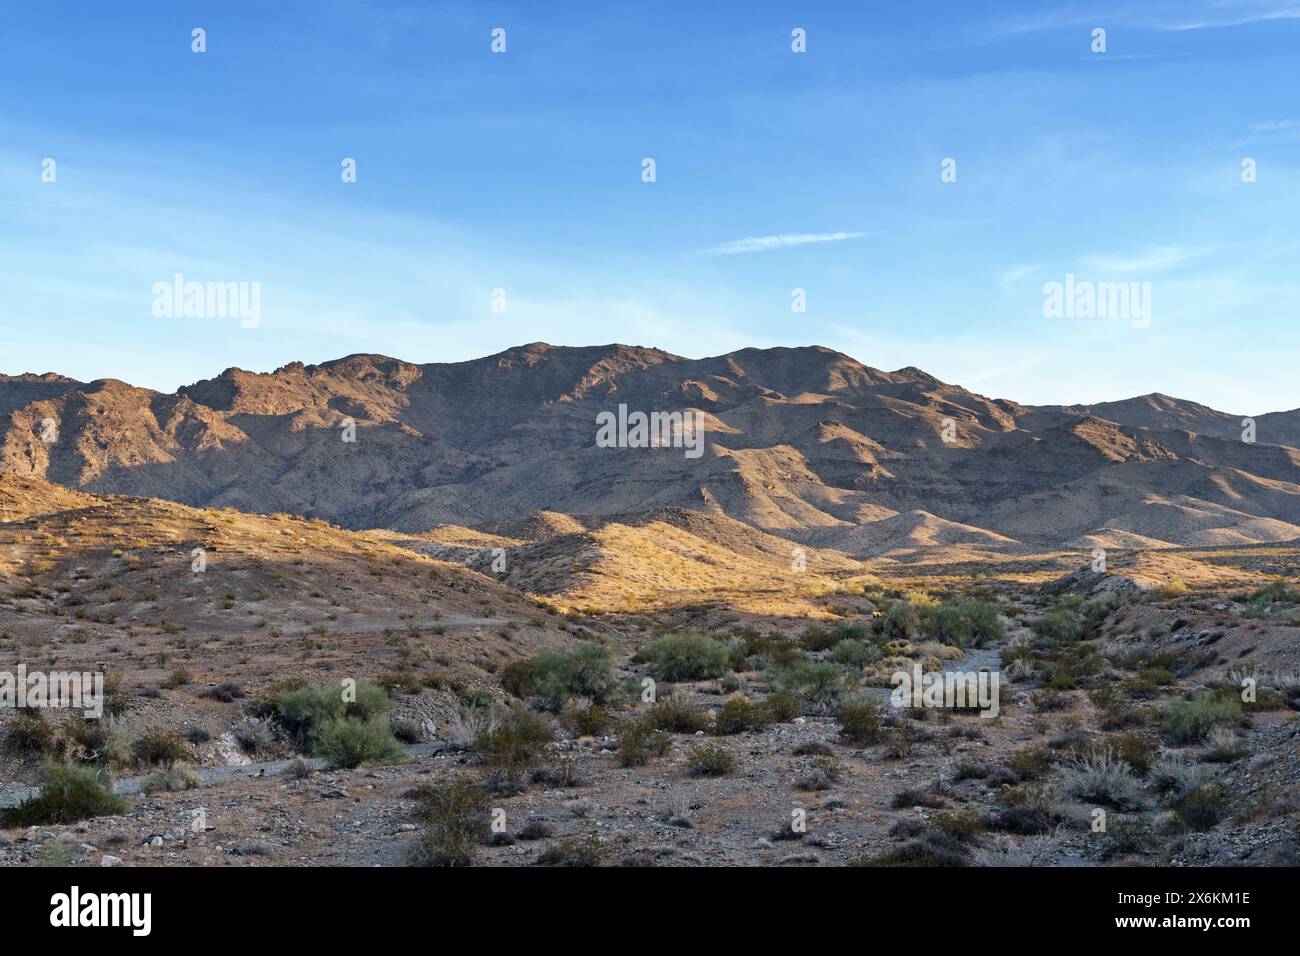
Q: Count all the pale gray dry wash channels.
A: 2